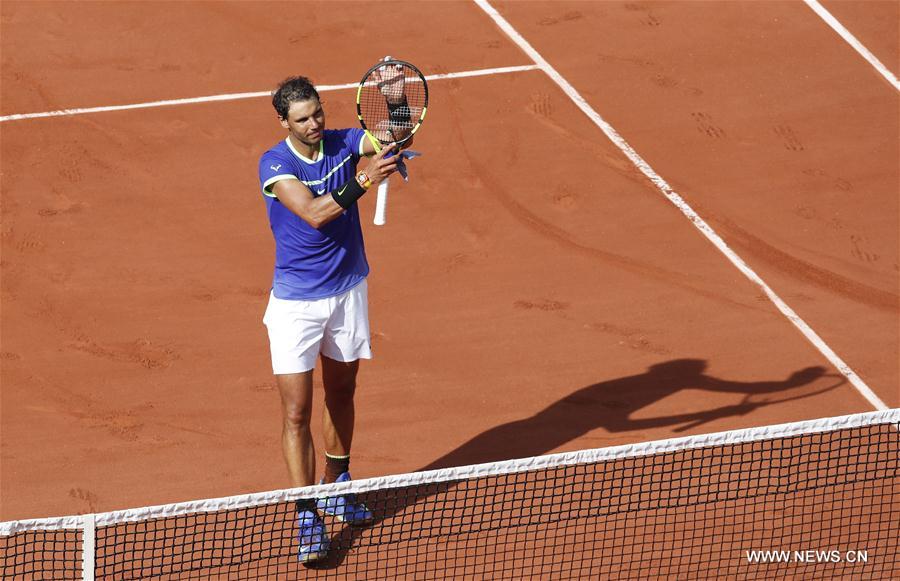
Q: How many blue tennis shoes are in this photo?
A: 2